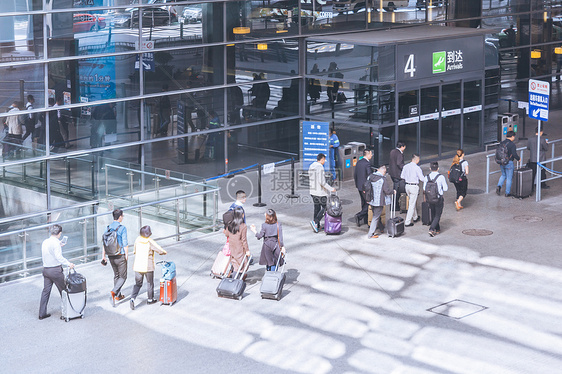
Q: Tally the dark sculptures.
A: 0